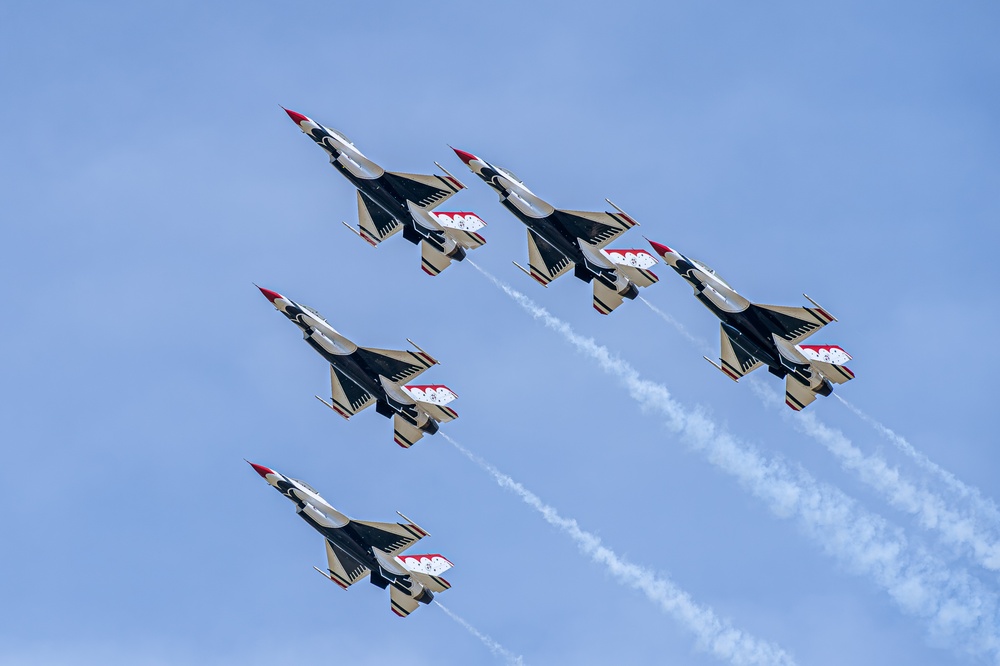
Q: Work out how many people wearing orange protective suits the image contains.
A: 0